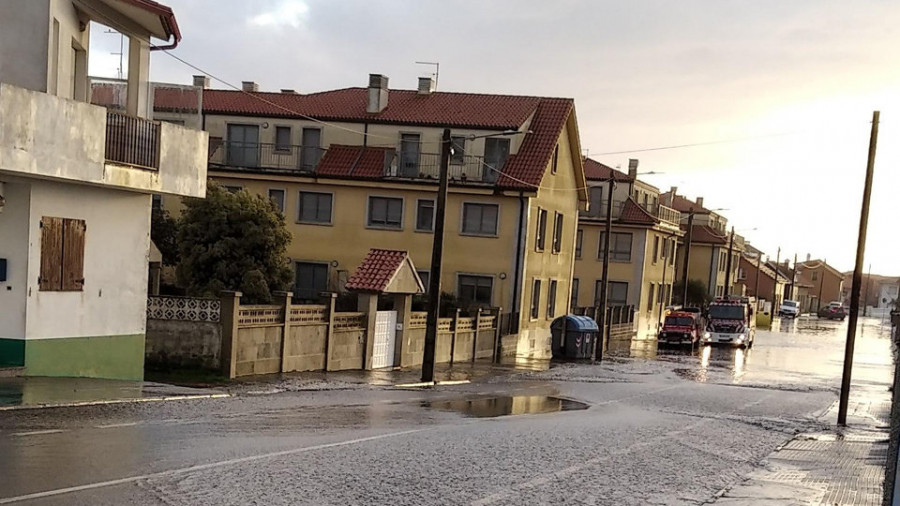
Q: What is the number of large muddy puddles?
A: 1